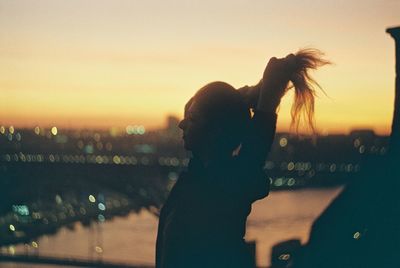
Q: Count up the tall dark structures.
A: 1